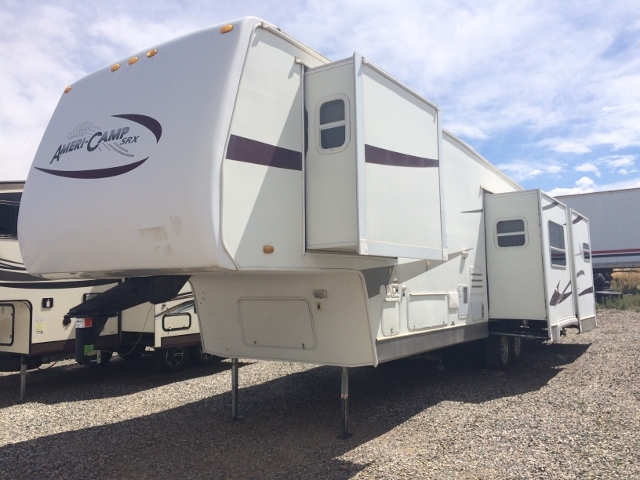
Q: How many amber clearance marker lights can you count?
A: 6